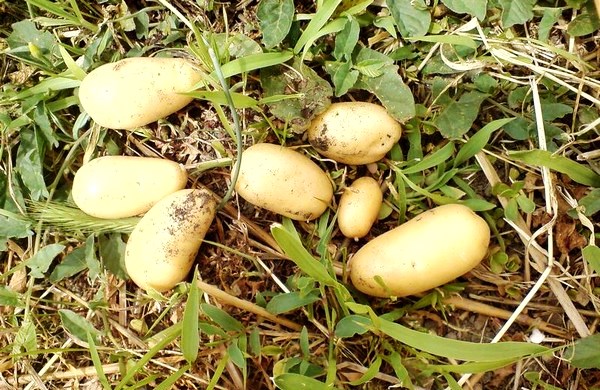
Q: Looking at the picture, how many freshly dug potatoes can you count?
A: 7